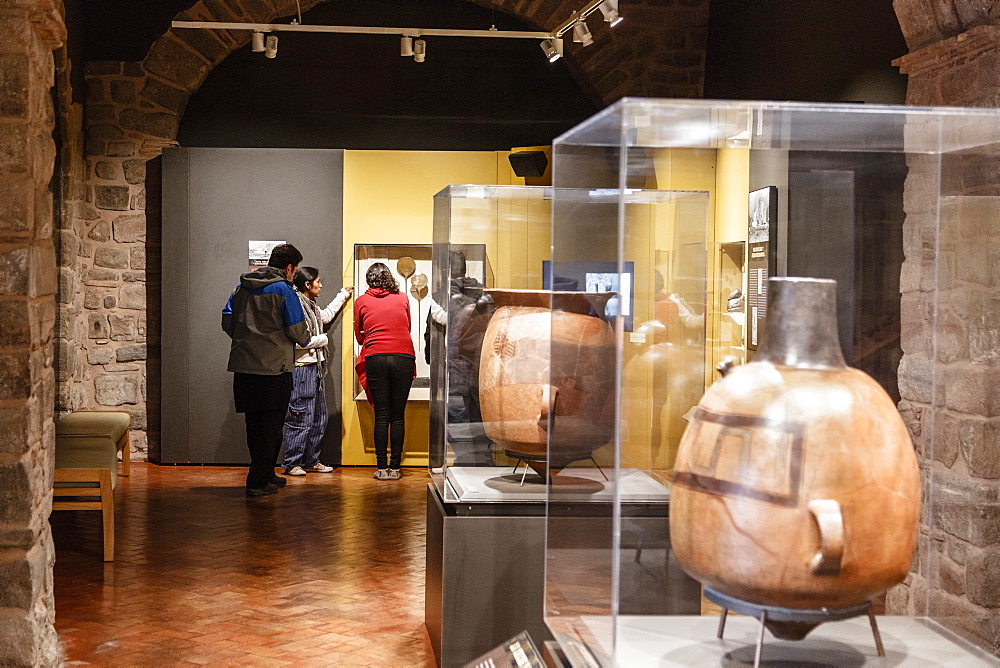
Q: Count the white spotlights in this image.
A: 5